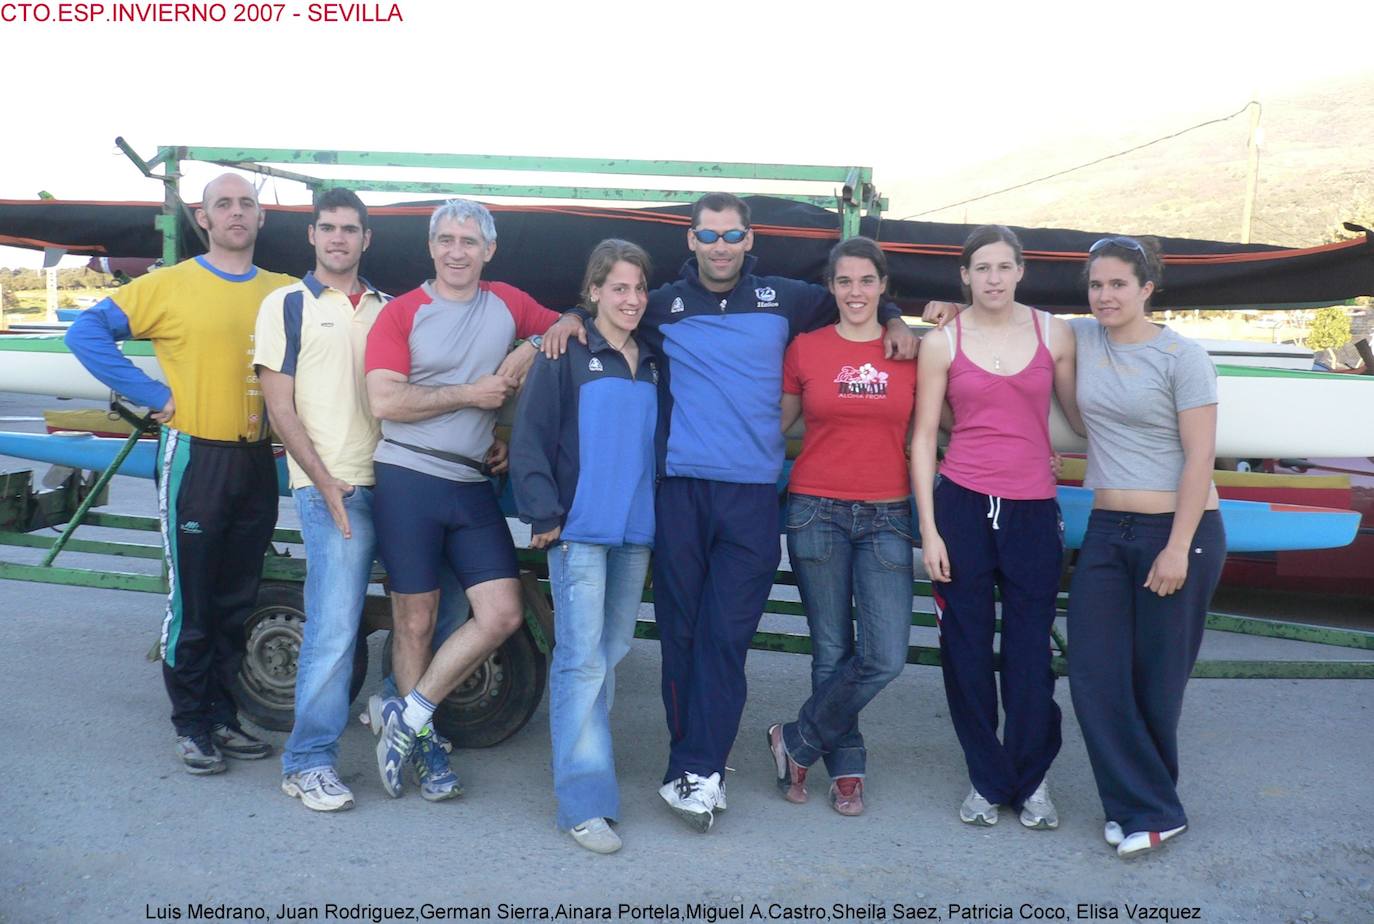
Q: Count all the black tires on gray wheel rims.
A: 2